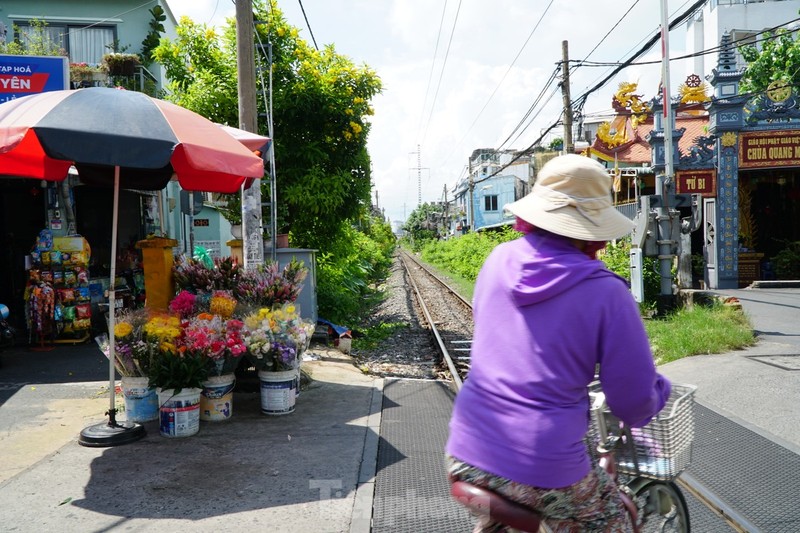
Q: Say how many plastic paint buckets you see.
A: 4